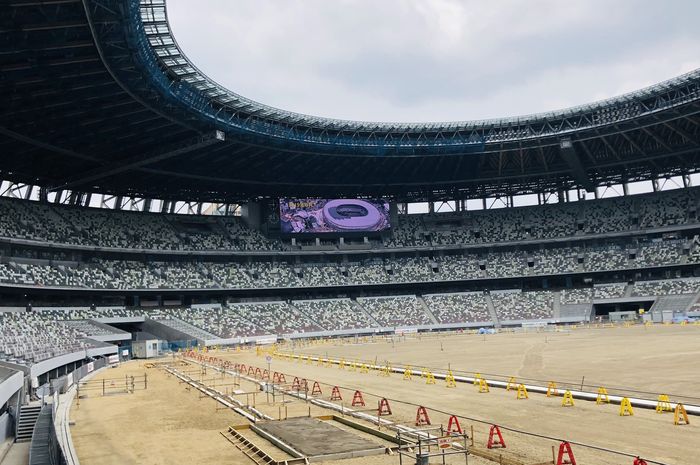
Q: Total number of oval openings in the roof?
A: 1